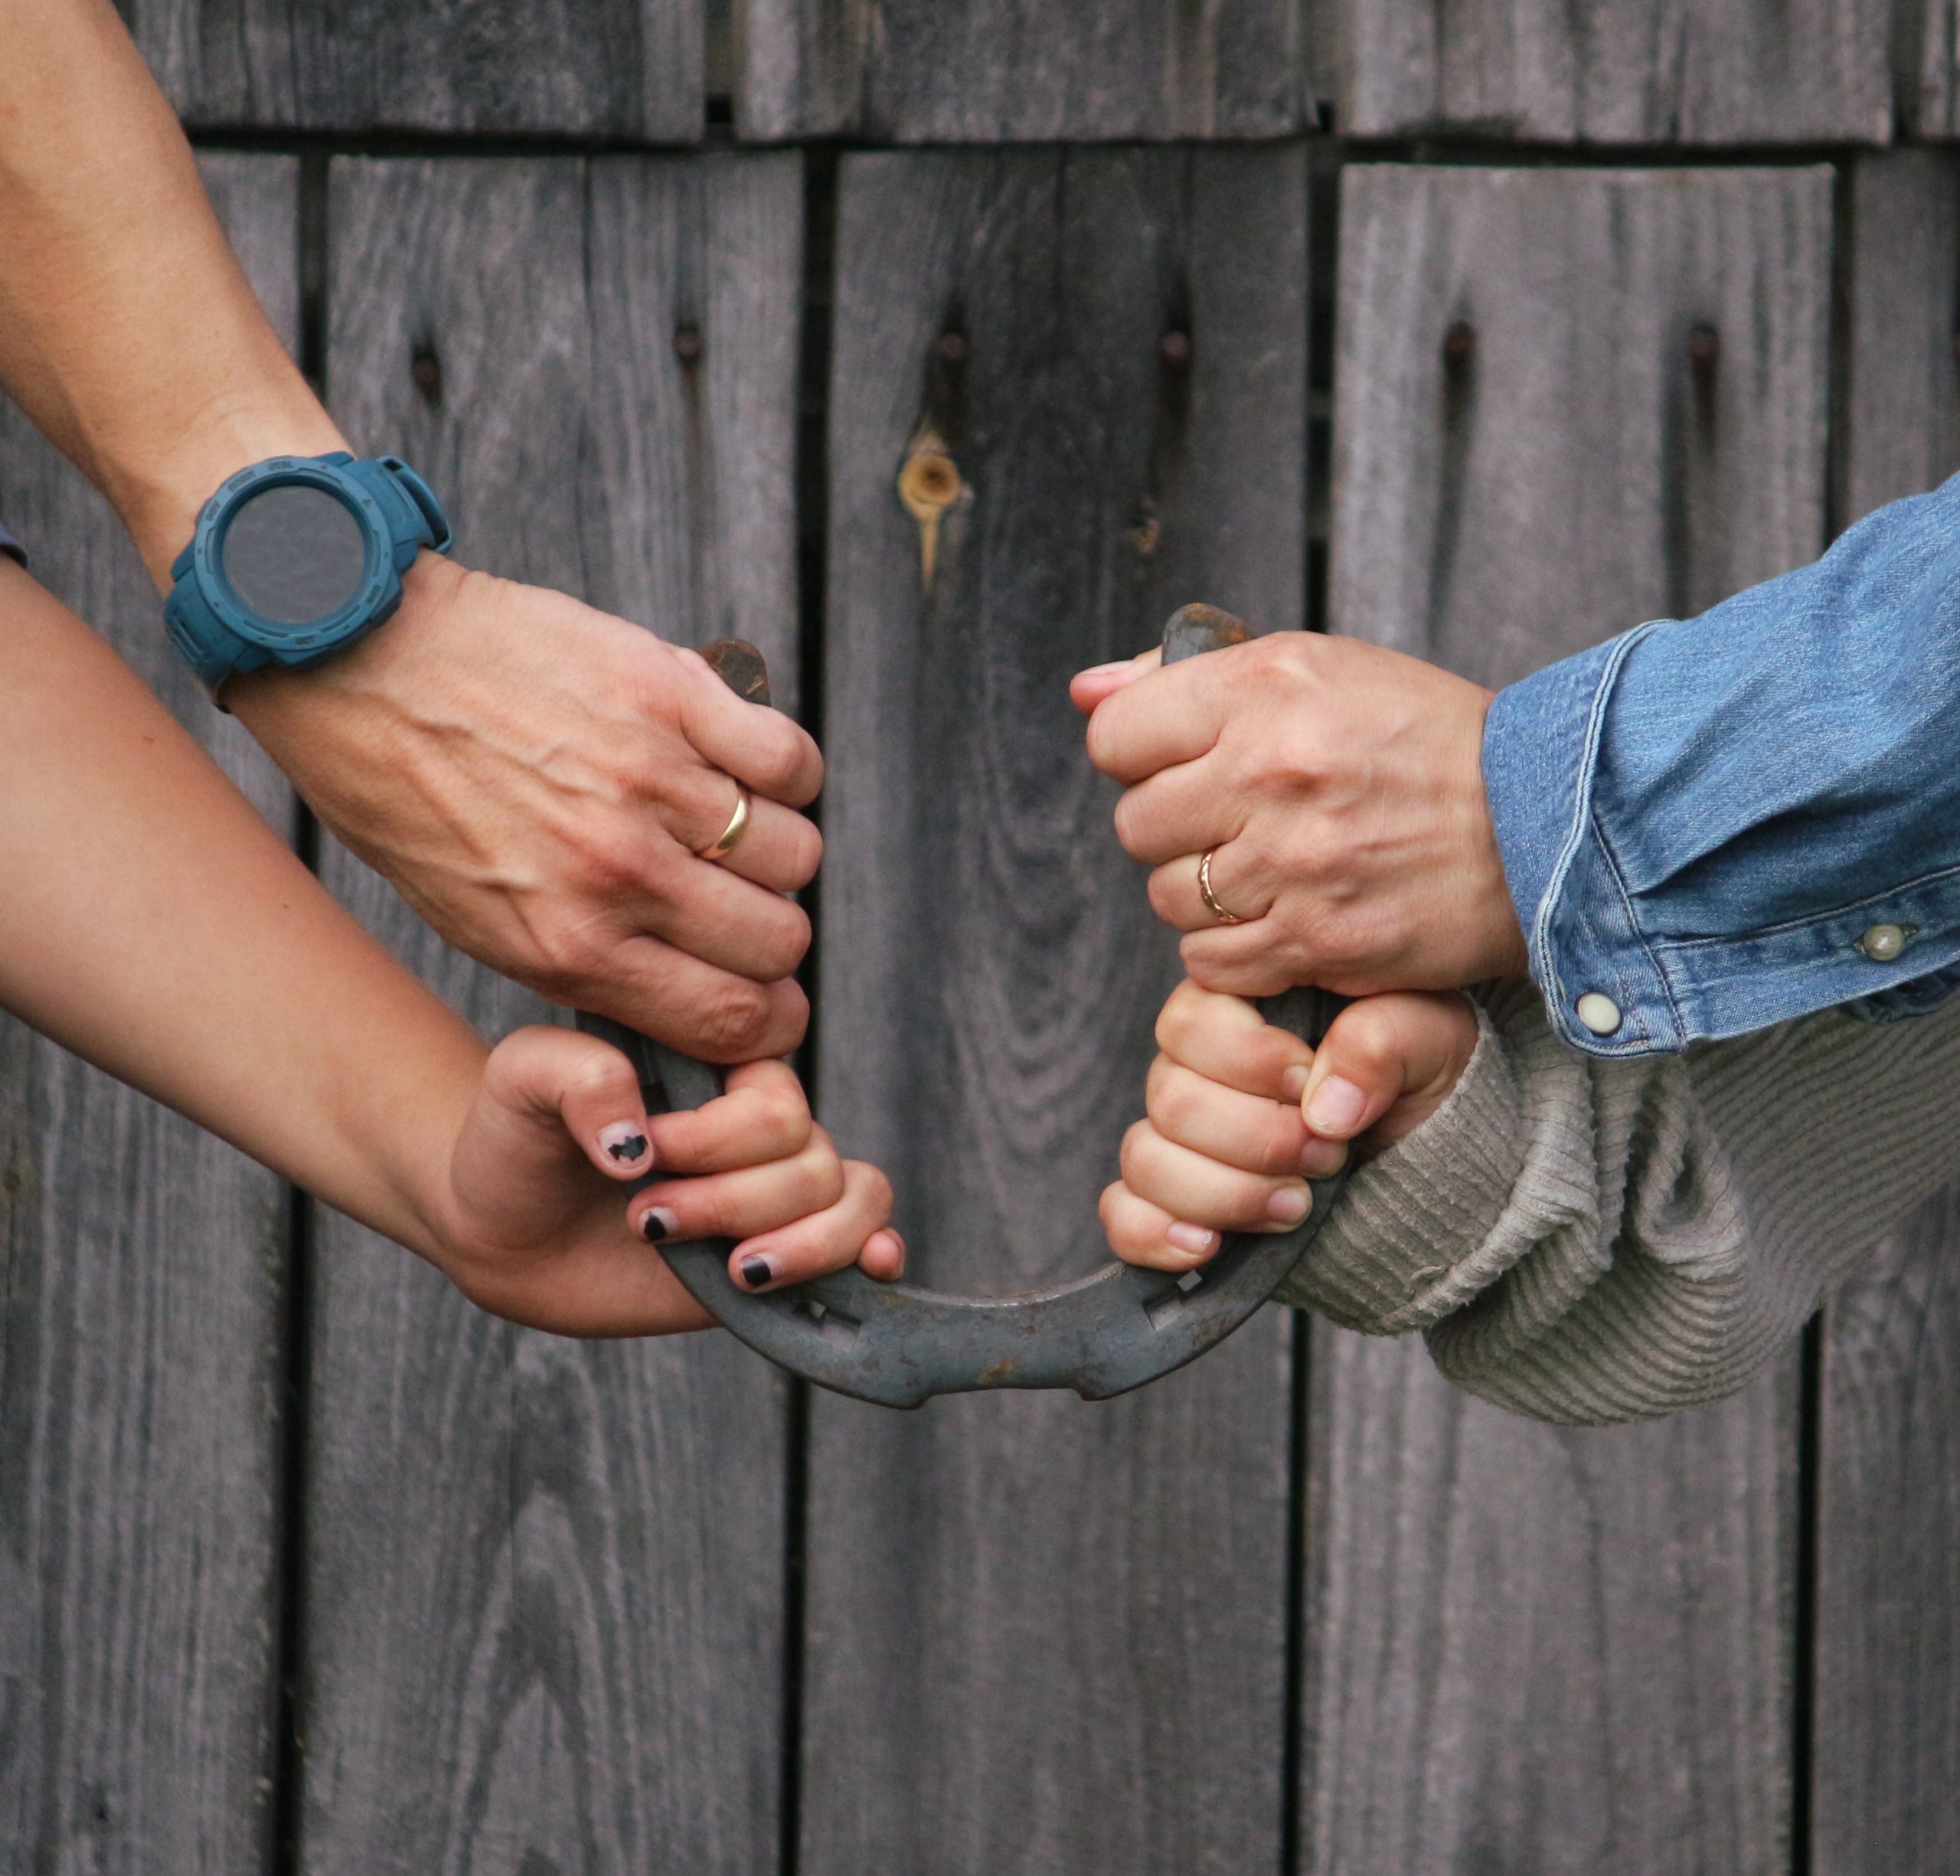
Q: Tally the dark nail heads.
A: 6